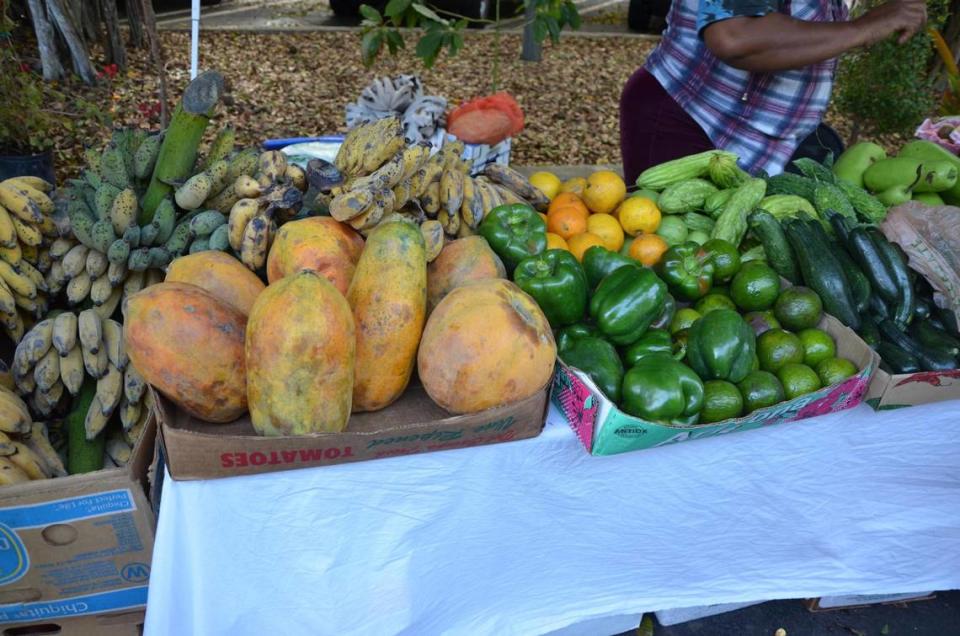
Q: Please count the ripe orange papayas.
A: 7